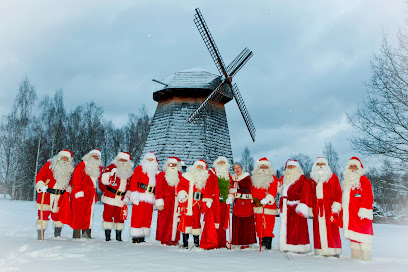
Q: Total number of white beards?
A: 11